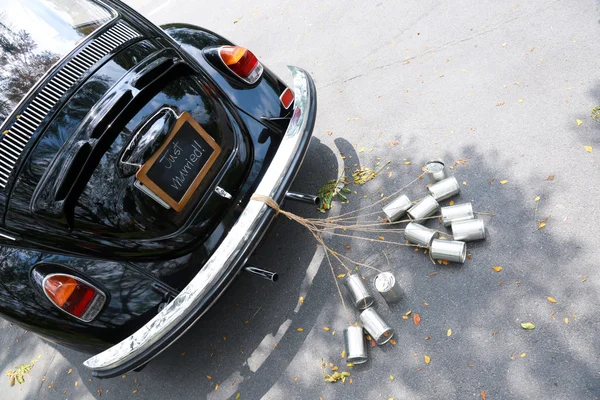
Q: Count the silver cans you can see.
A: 12